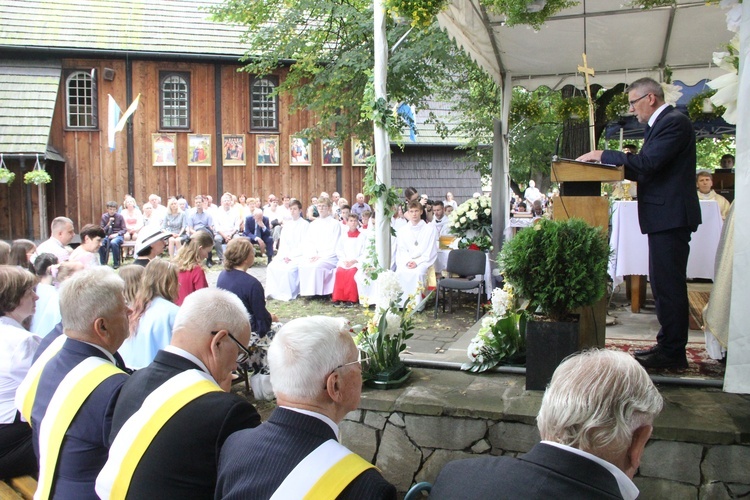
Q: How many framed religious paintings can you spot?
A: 7